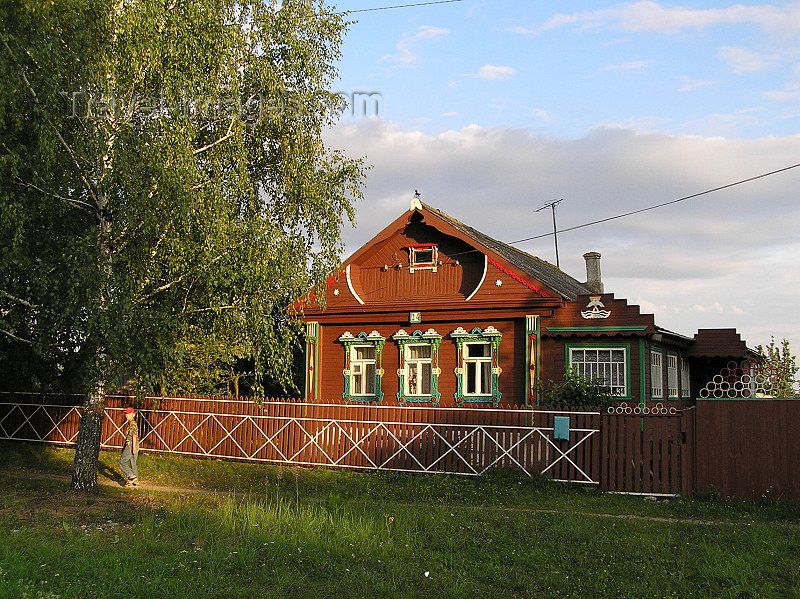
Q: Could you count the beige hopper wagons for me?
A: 0